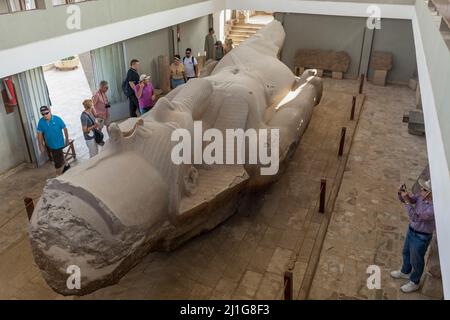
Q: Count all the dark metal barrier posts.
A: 6